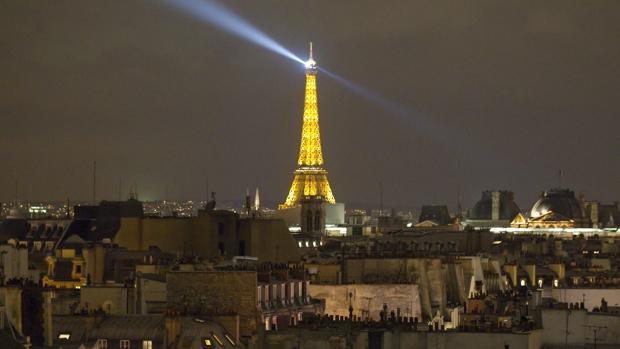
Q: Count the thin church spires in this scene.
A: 2